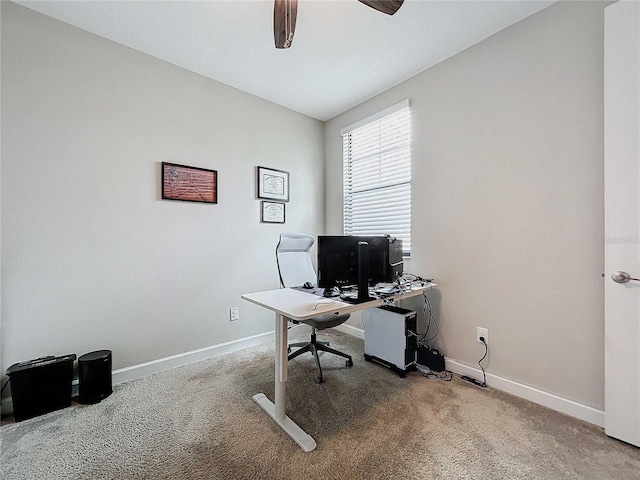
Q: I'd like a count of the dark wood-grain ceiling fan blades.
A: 2